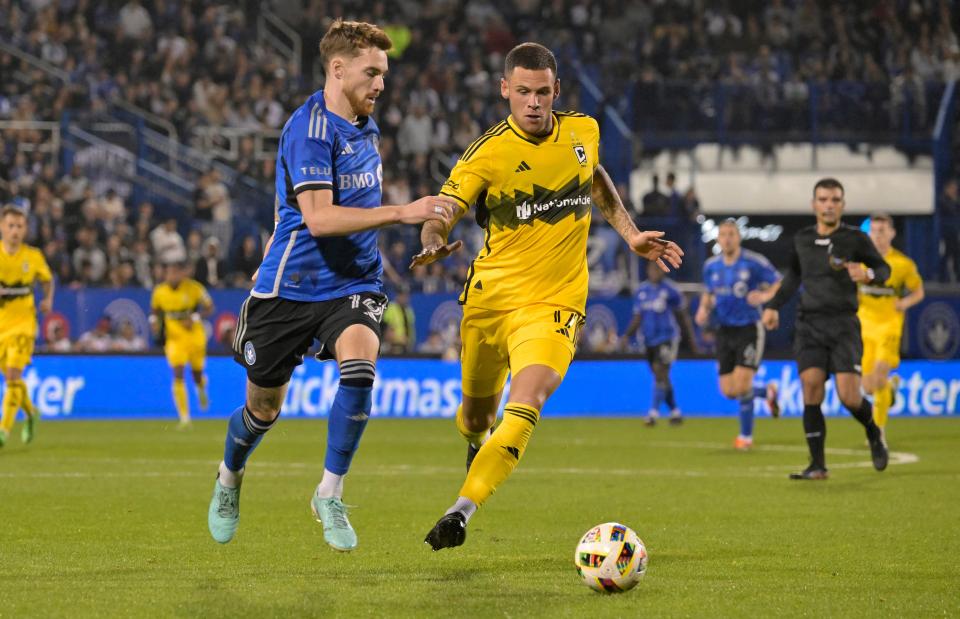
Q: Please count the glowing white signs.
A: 1